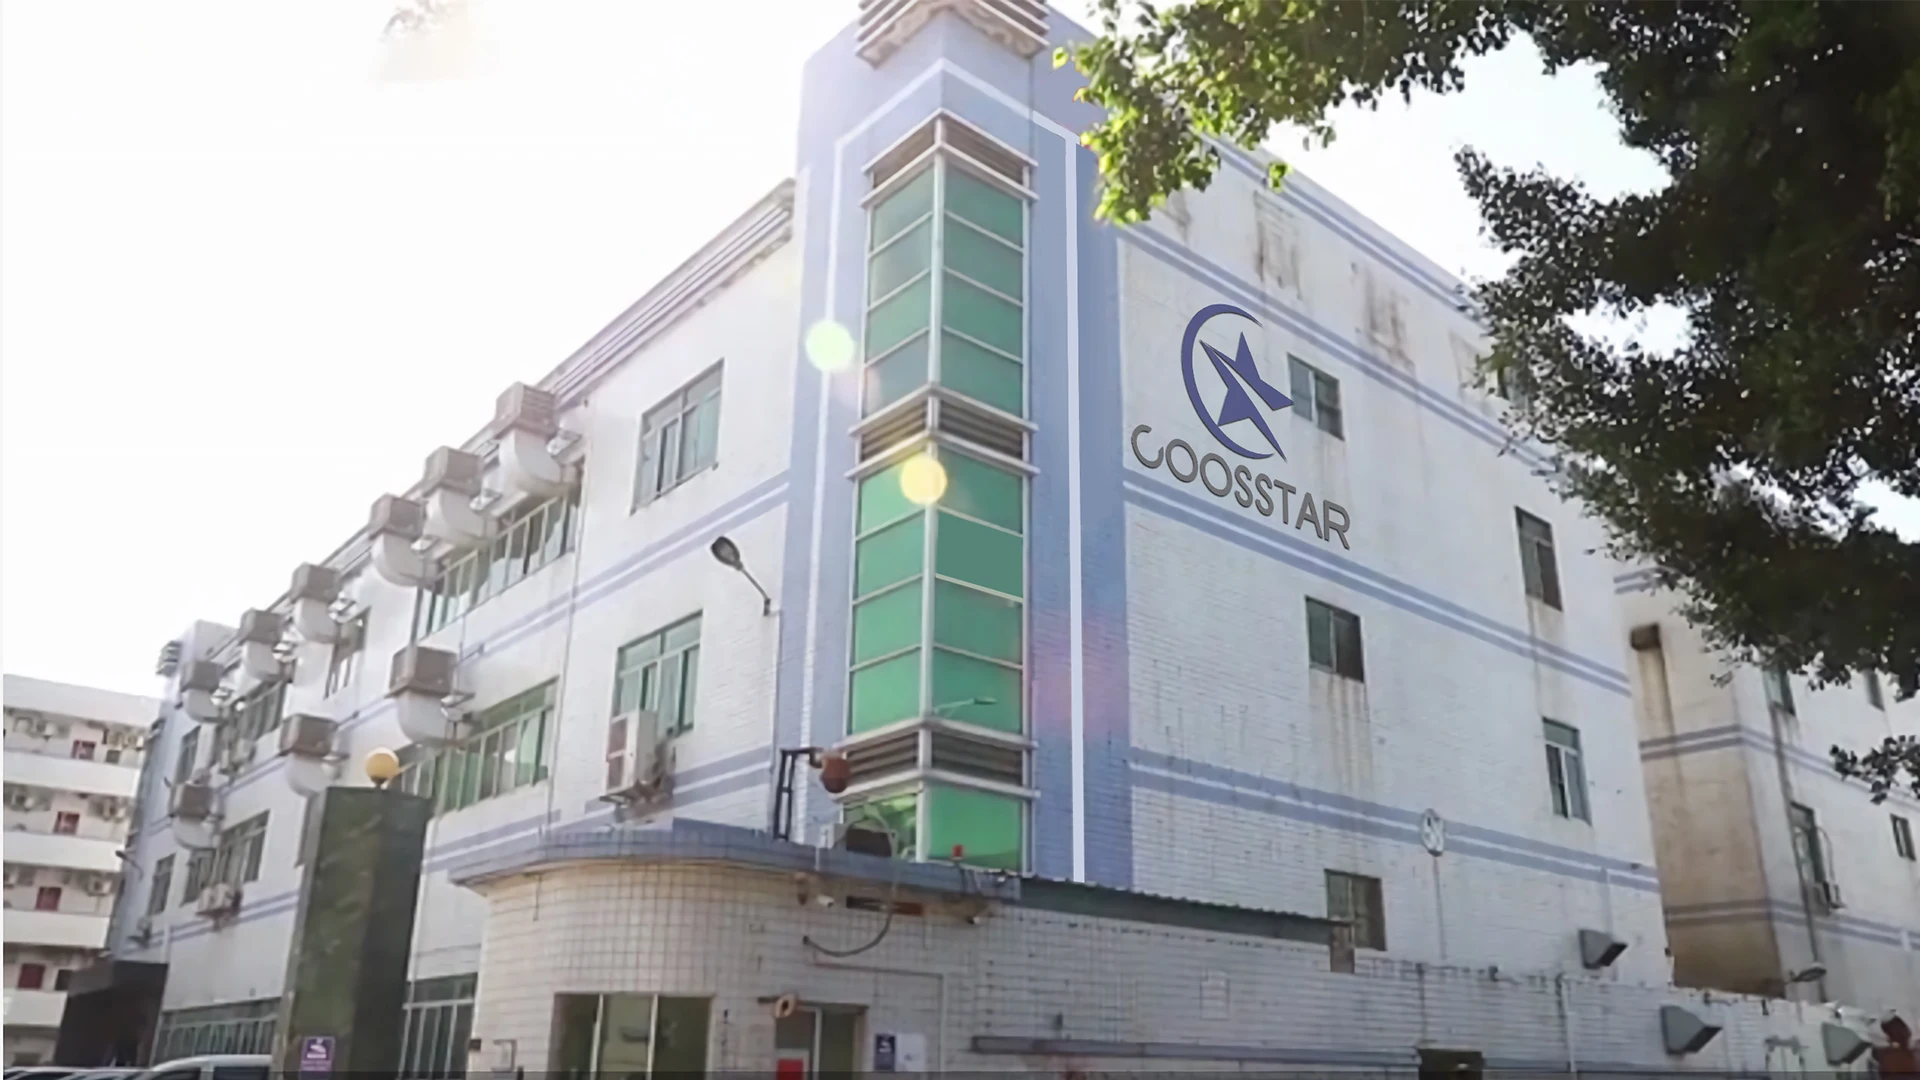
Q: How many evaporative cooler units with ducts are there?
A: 9